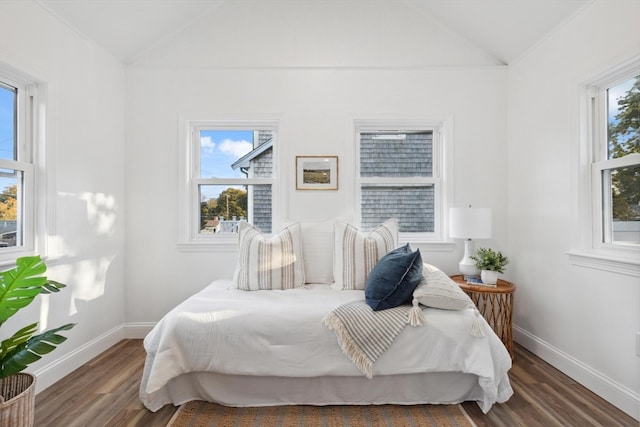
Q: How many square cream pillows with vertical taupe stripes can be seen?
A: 2